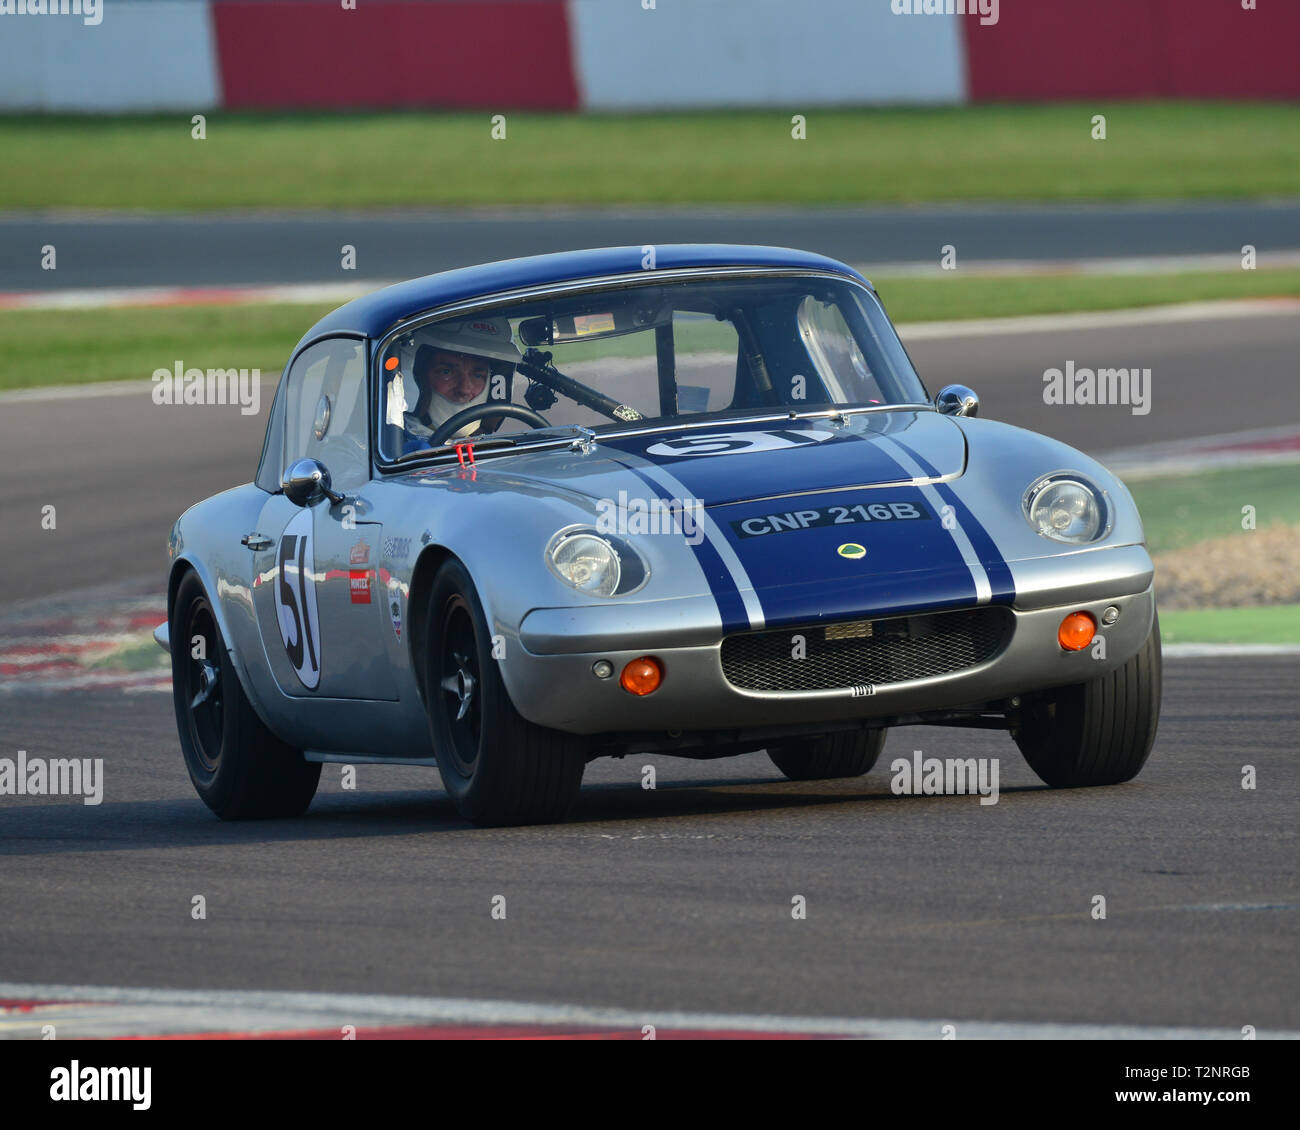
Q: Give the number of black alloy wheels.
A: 2